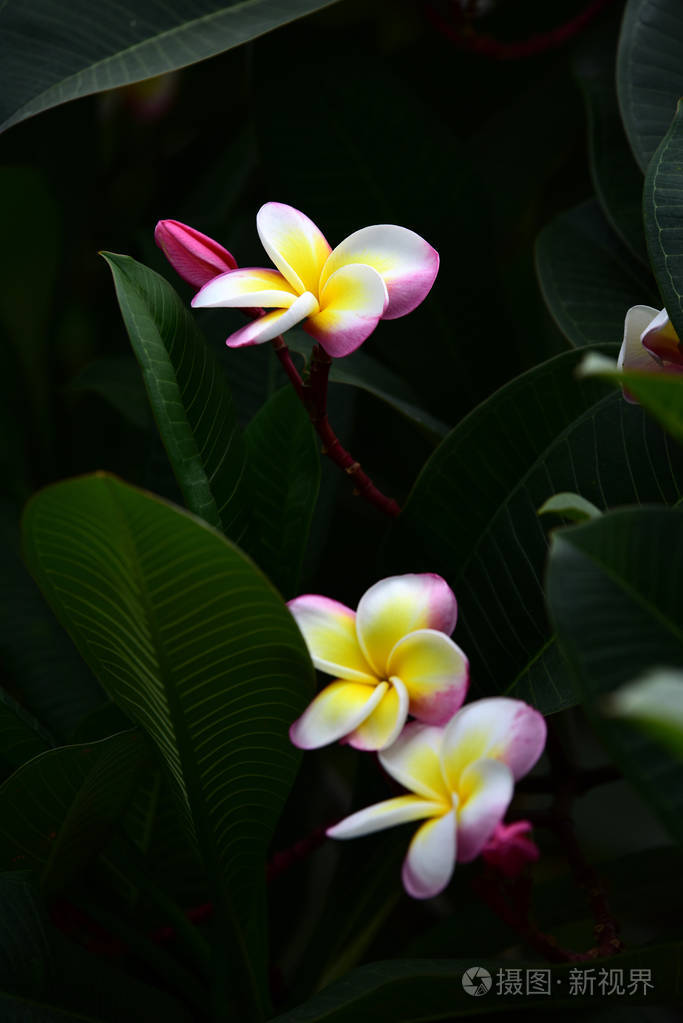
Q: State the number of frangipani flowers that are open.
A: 3